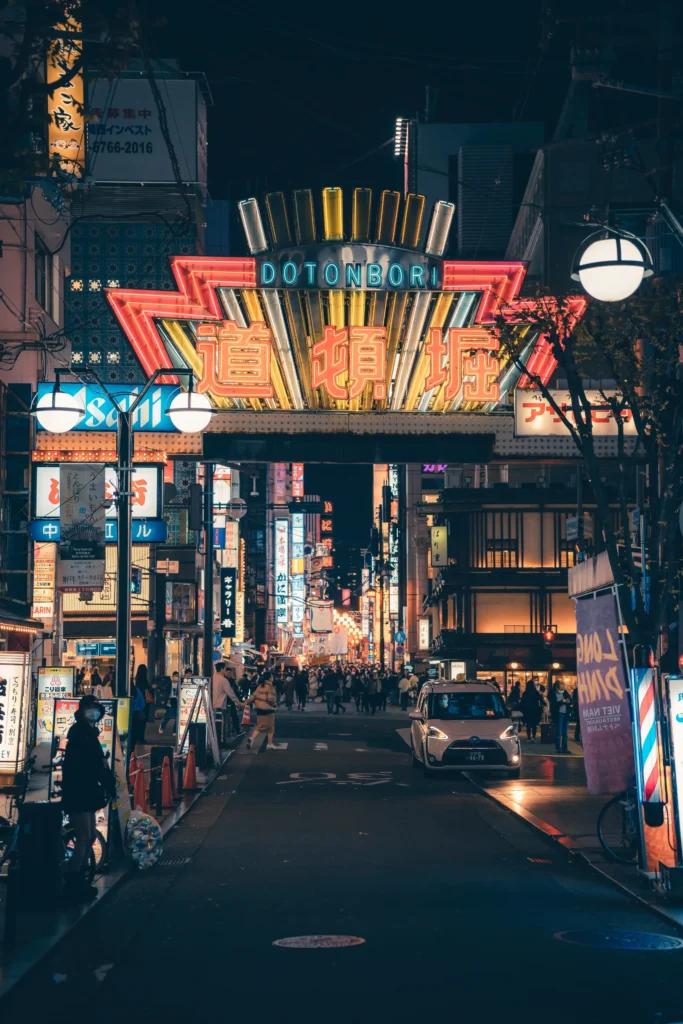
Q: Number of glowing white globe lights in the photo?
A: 3